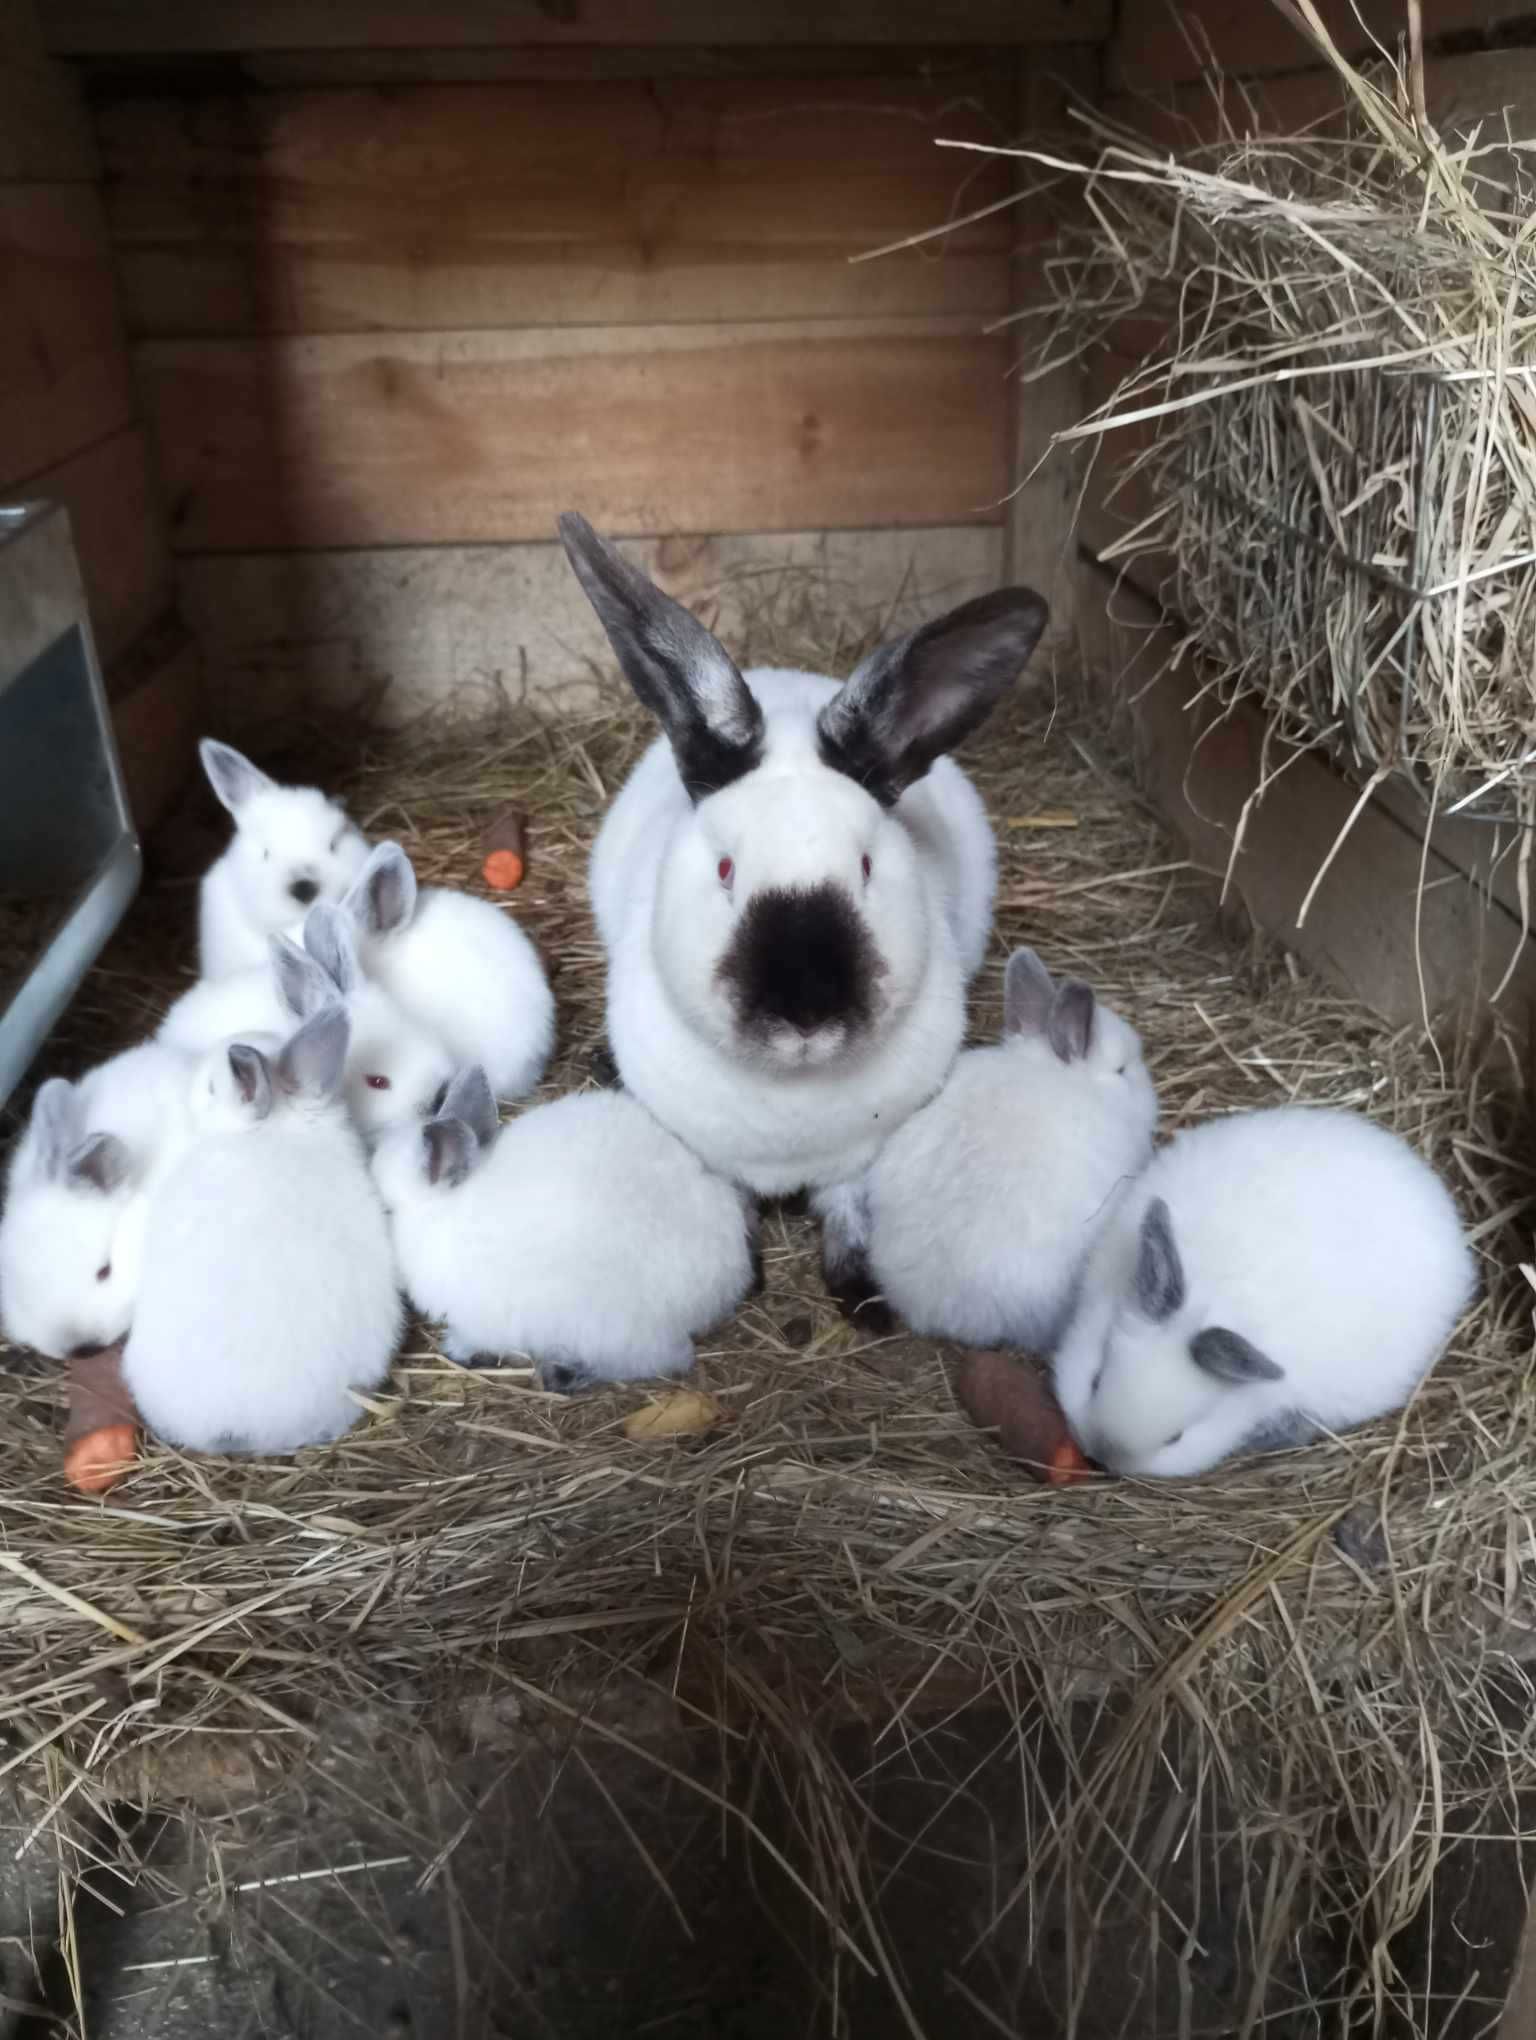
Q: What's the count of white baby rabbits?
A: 8